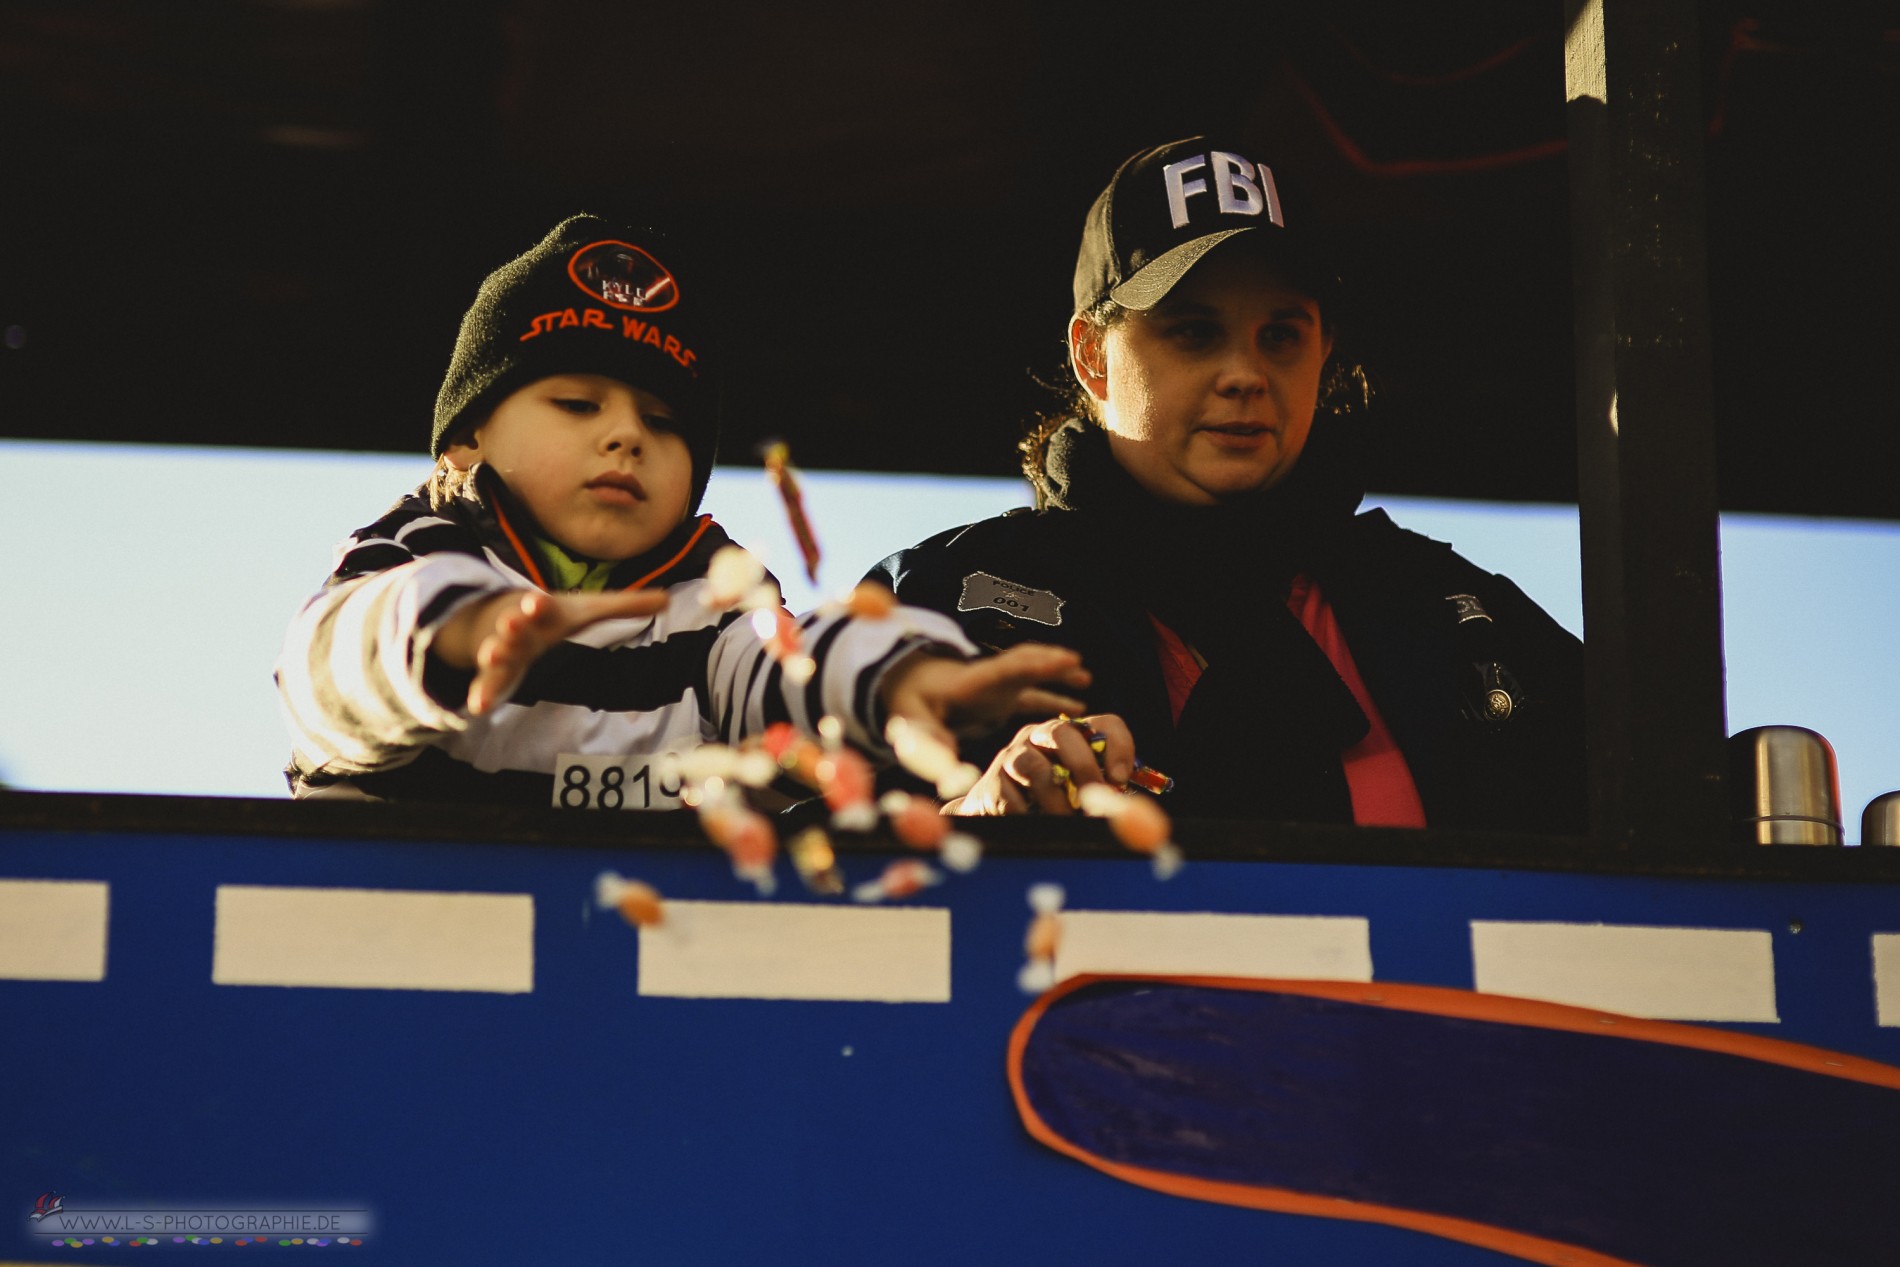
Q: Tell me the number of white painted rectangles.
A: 6